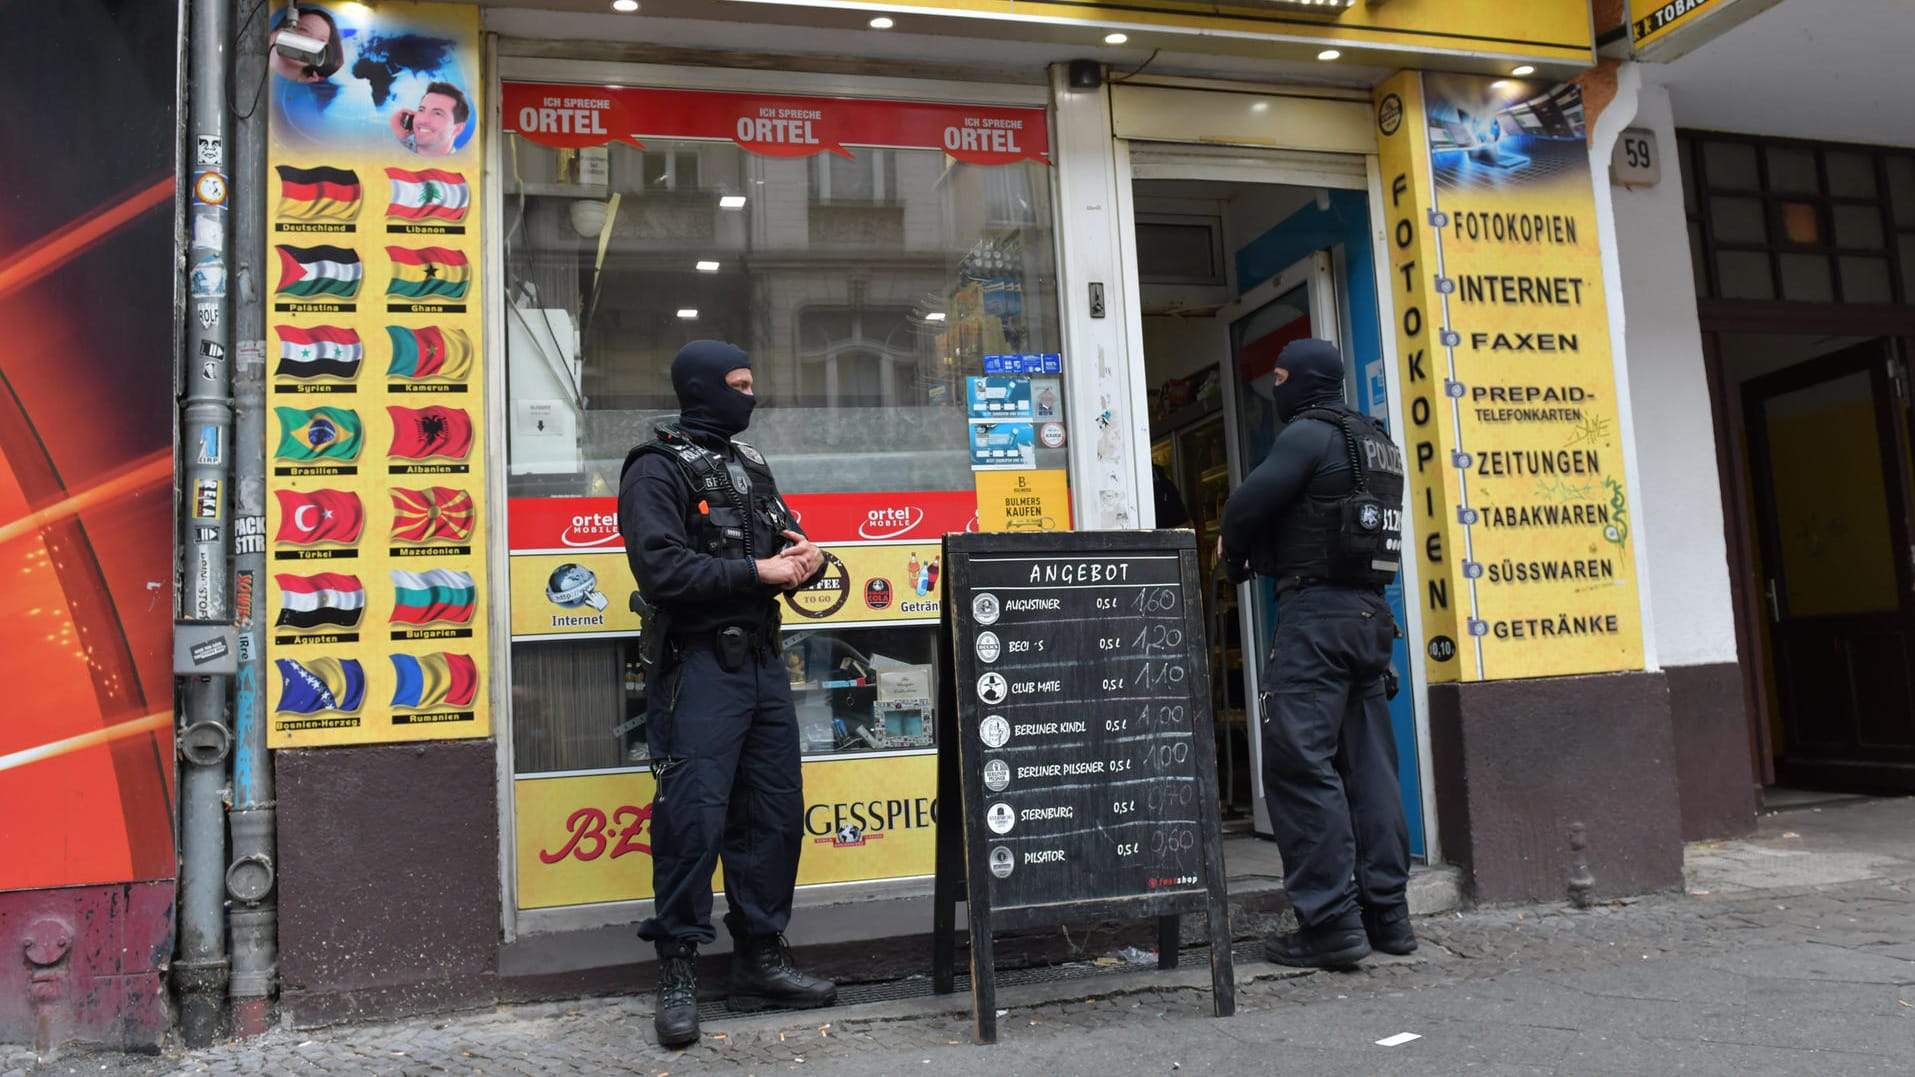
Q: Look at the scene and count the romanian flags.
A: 1